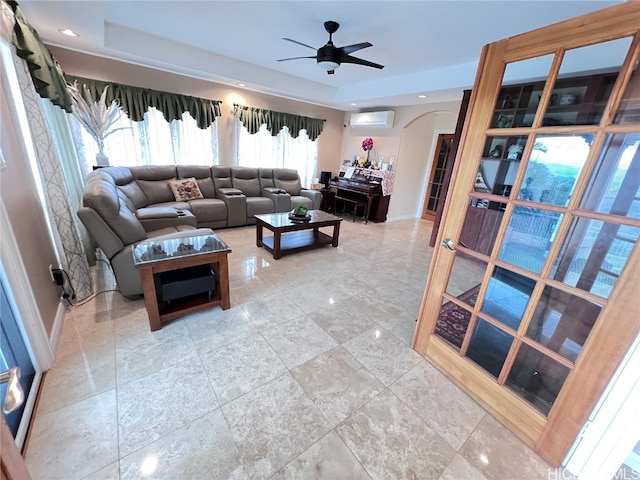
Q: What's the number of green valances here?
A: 3